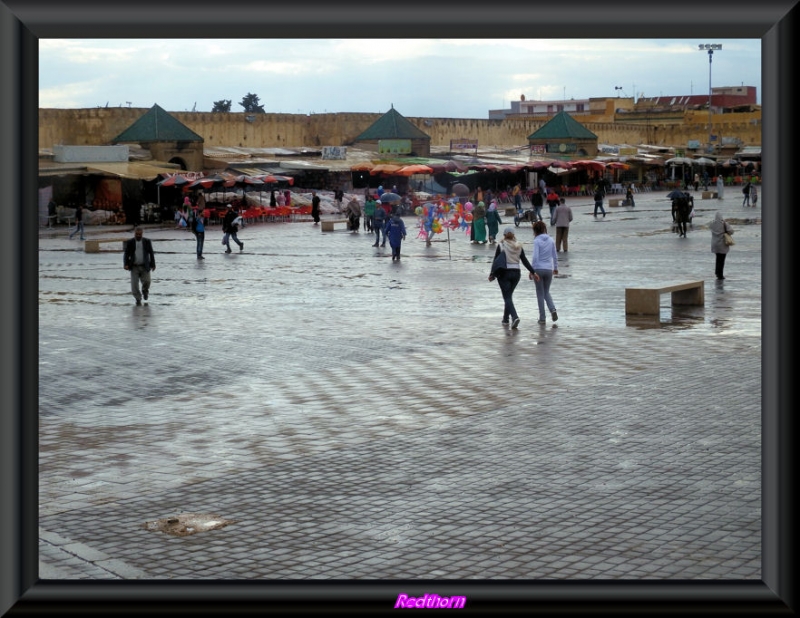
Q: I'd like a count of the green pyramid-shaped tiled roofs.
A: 3